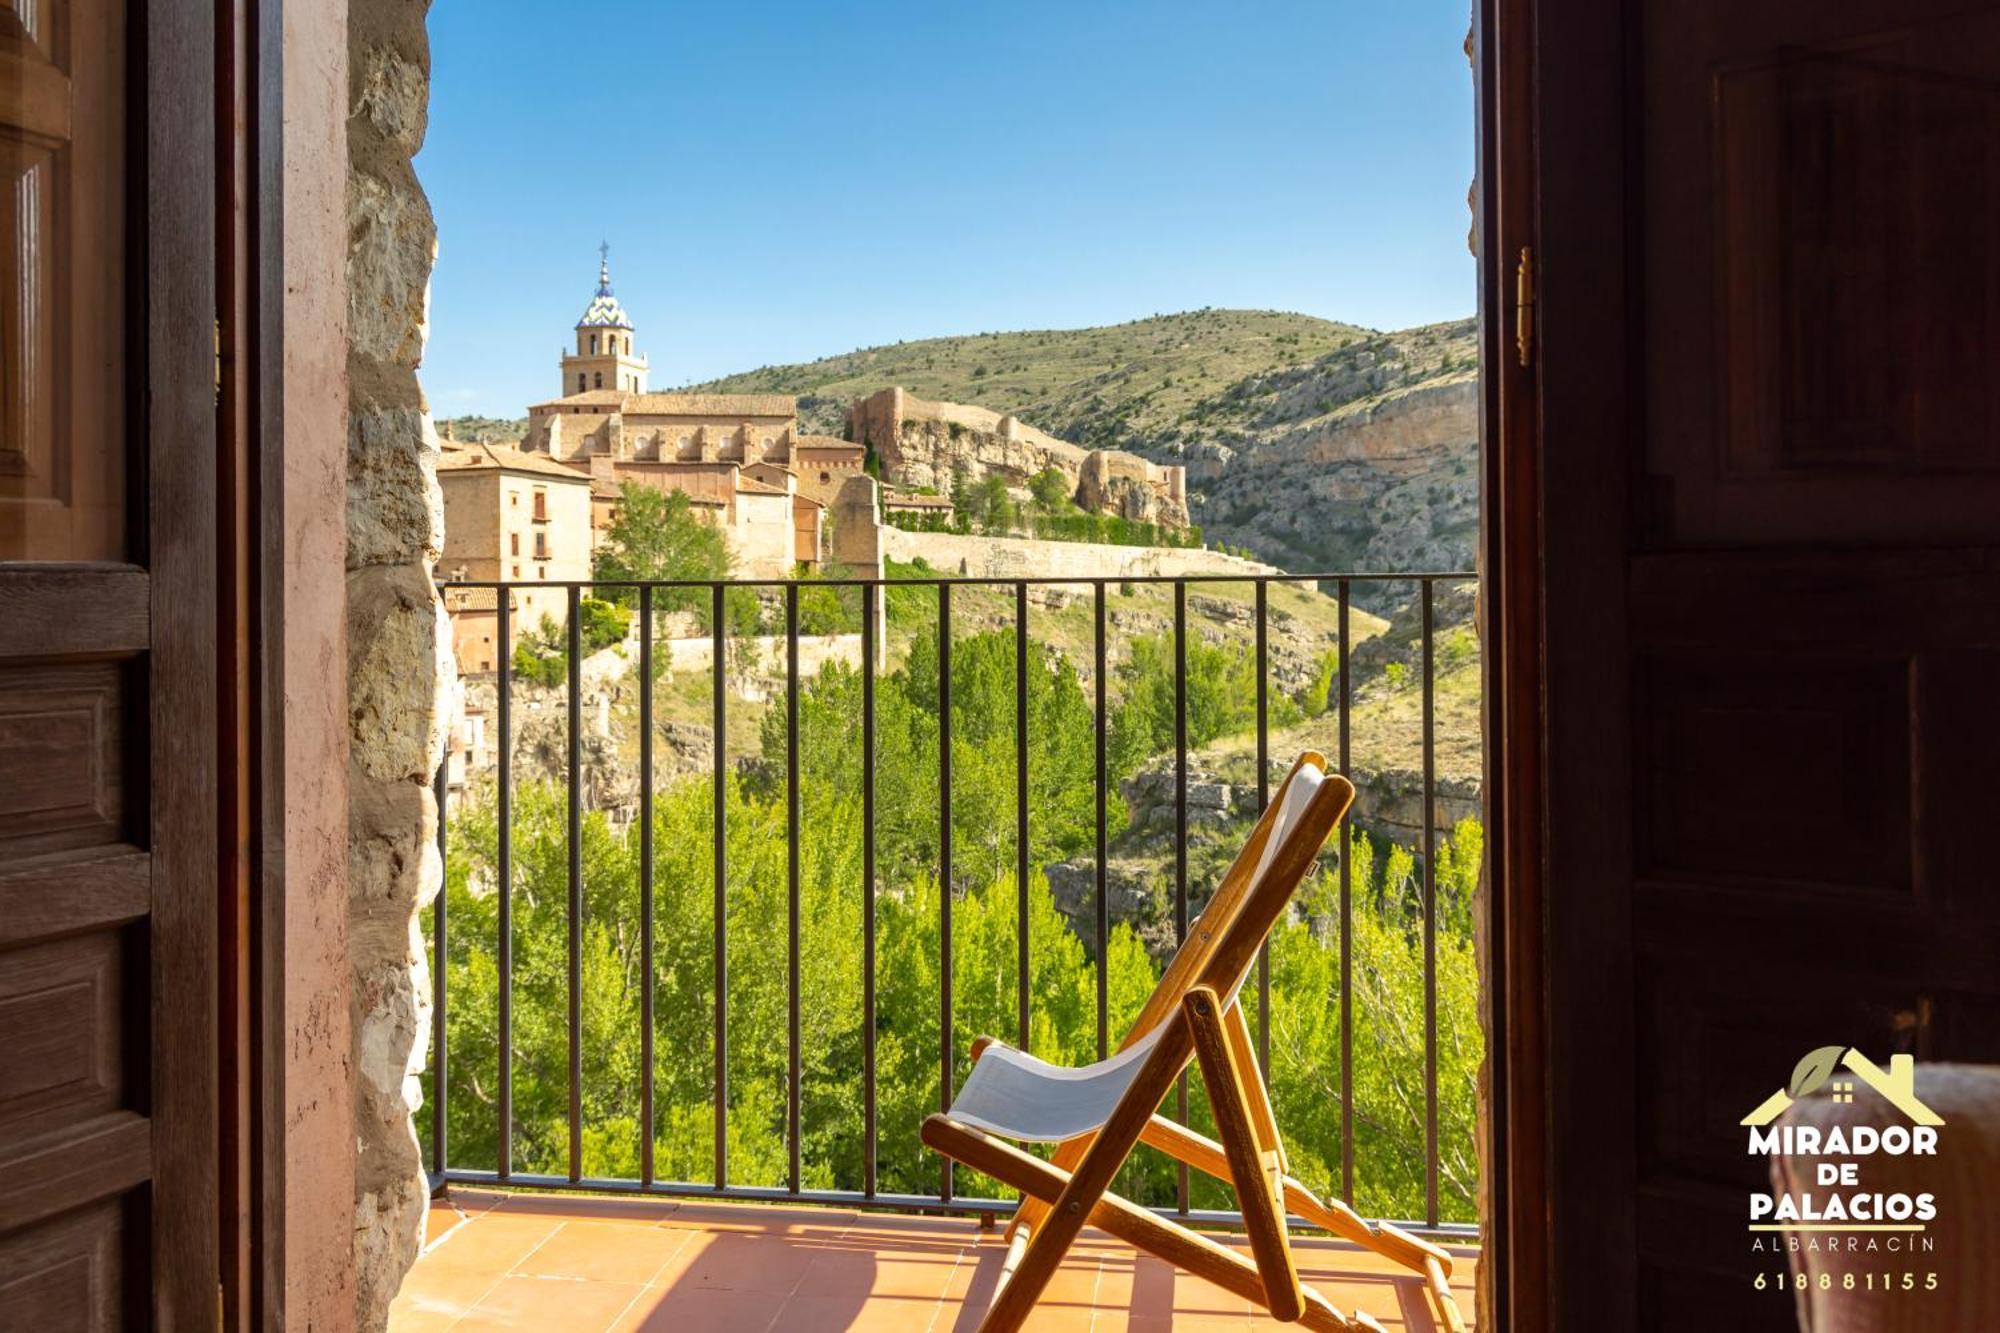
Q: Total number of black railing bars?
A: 14